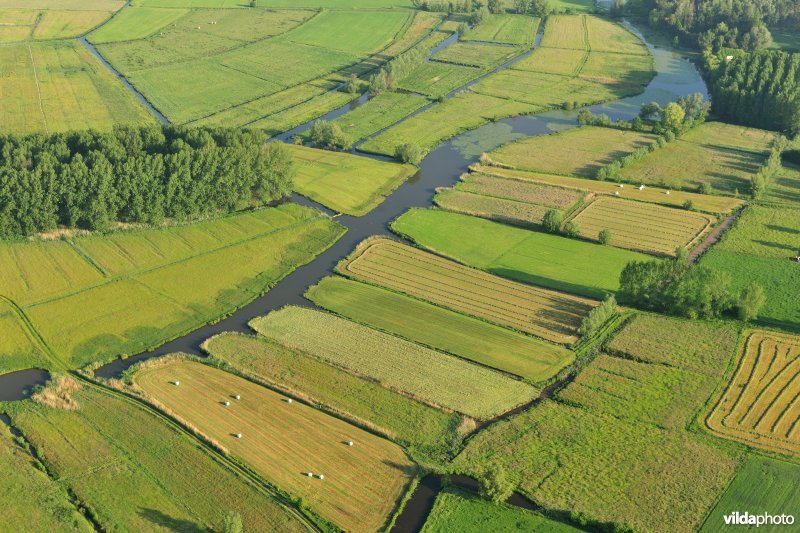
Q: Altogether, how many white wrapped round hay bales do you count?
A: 13